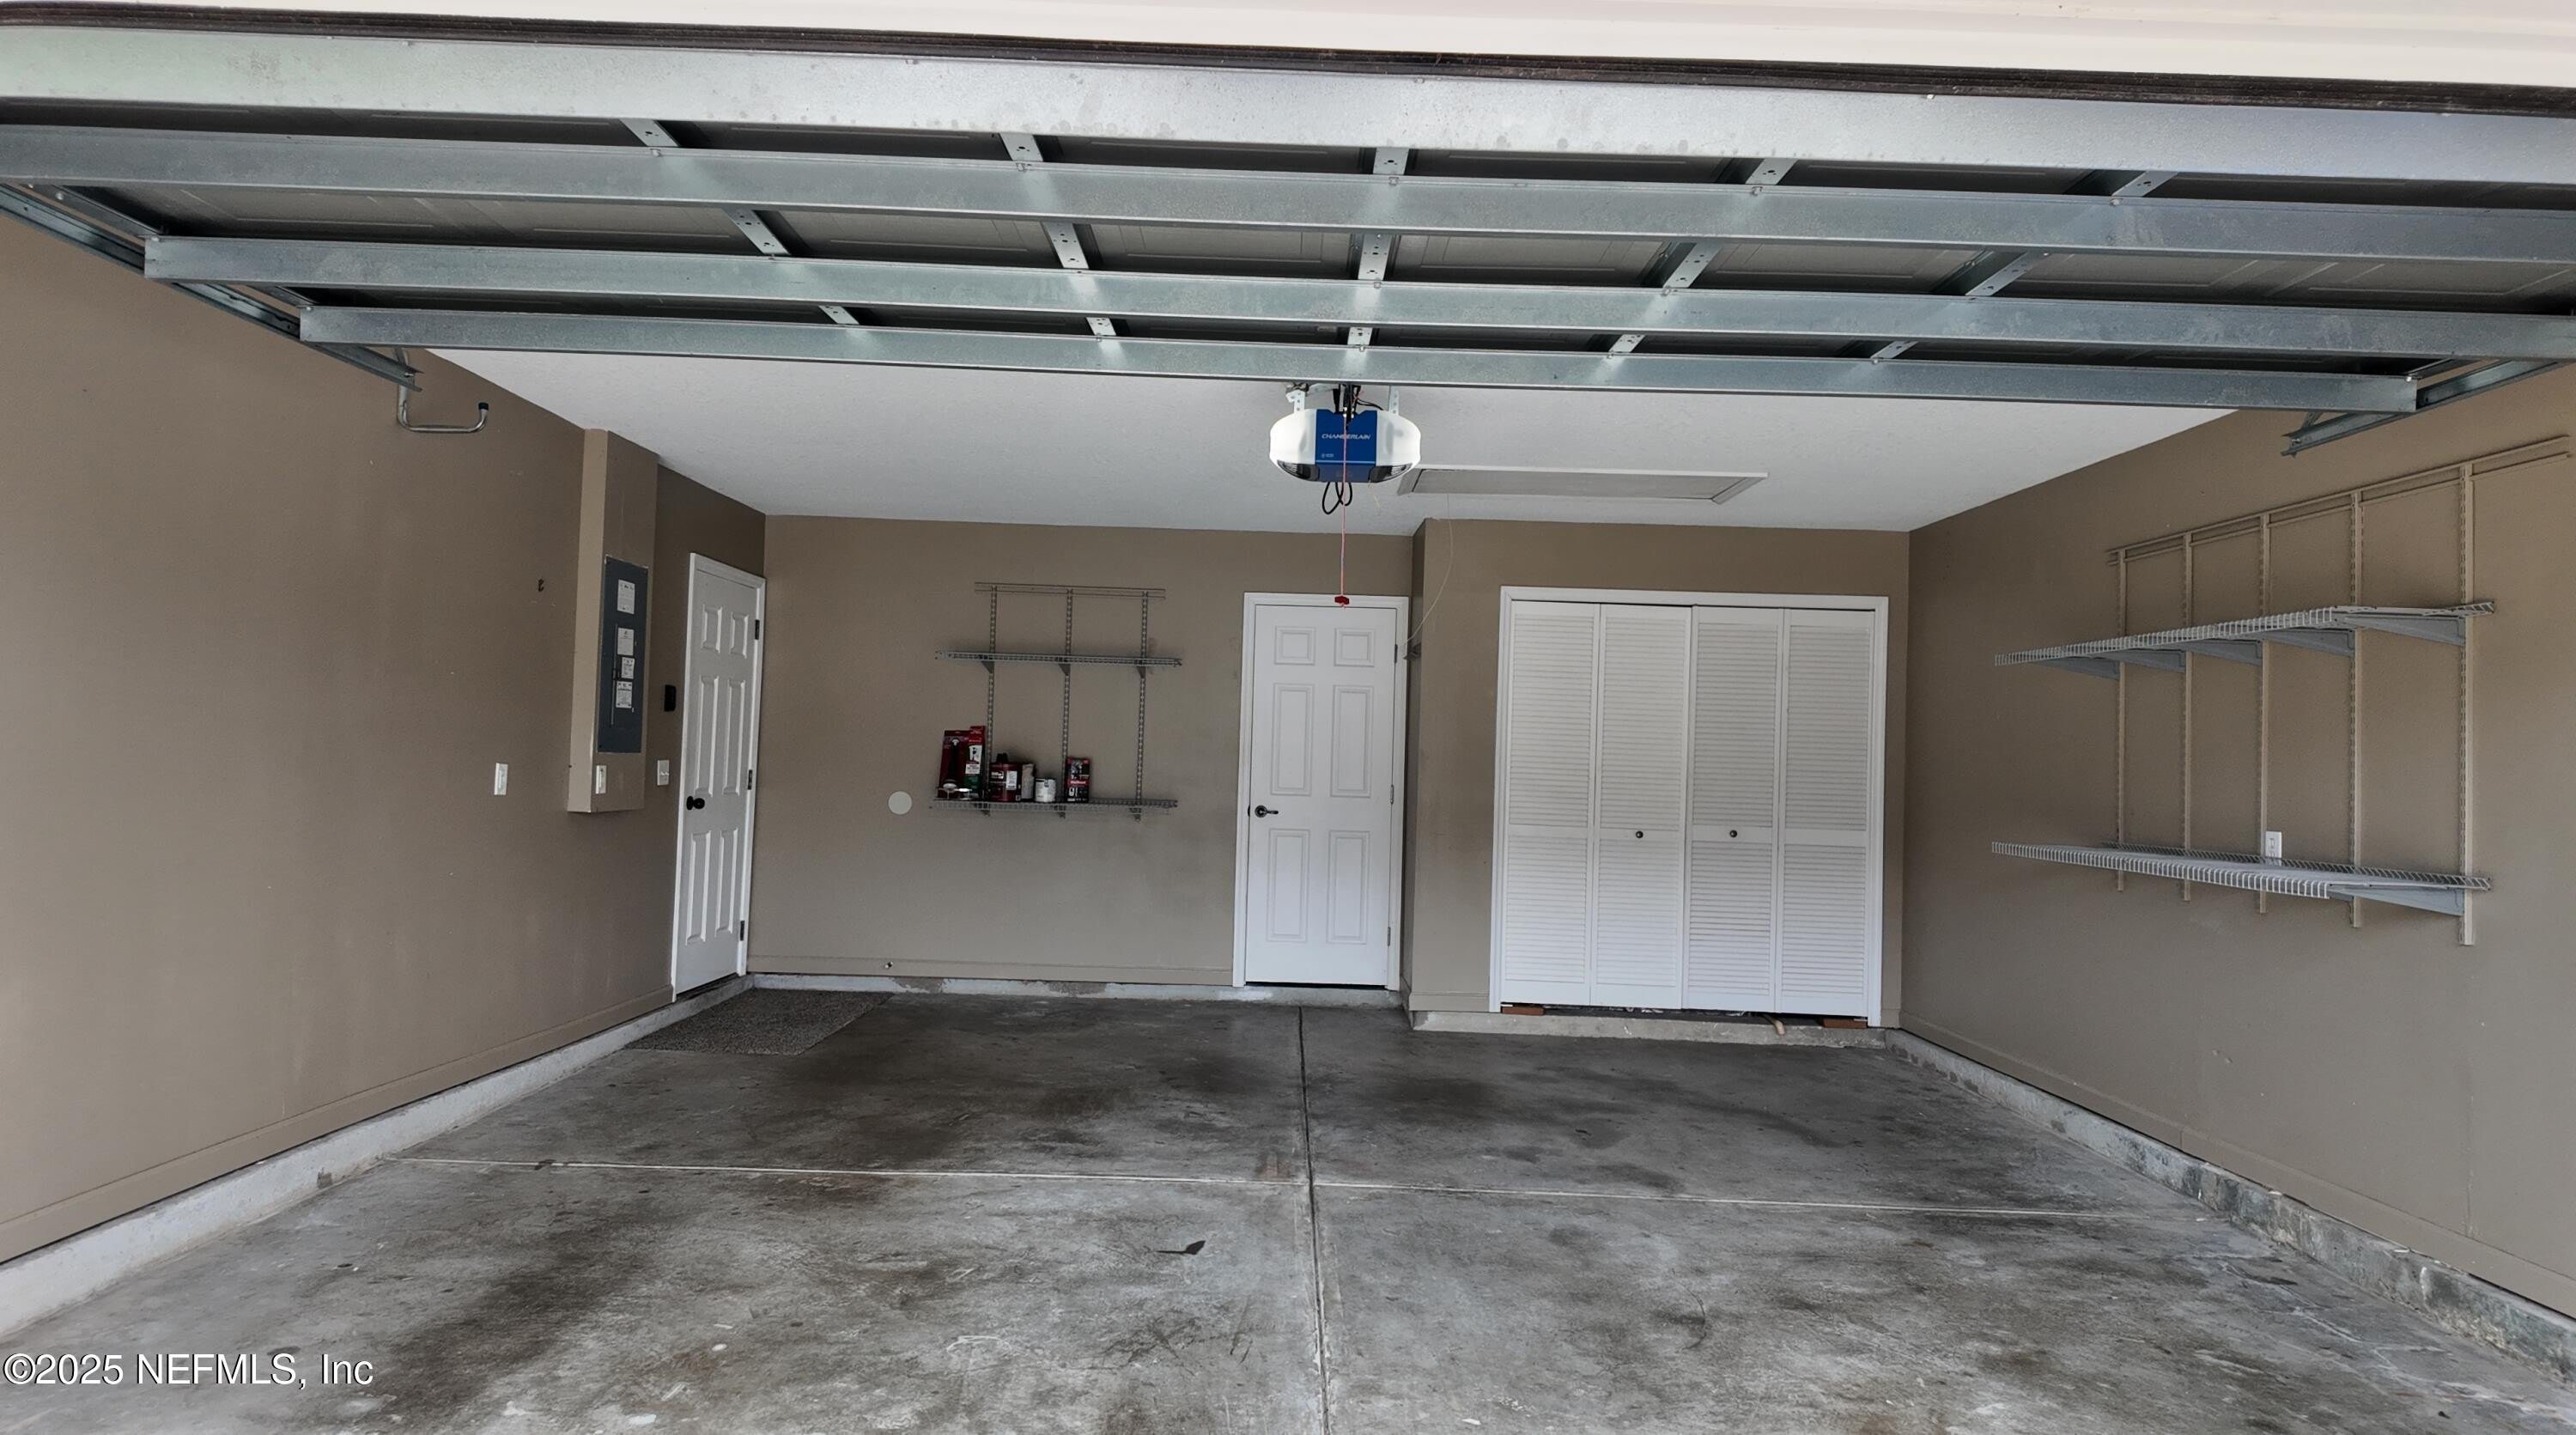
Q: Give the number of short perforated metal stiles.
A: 15